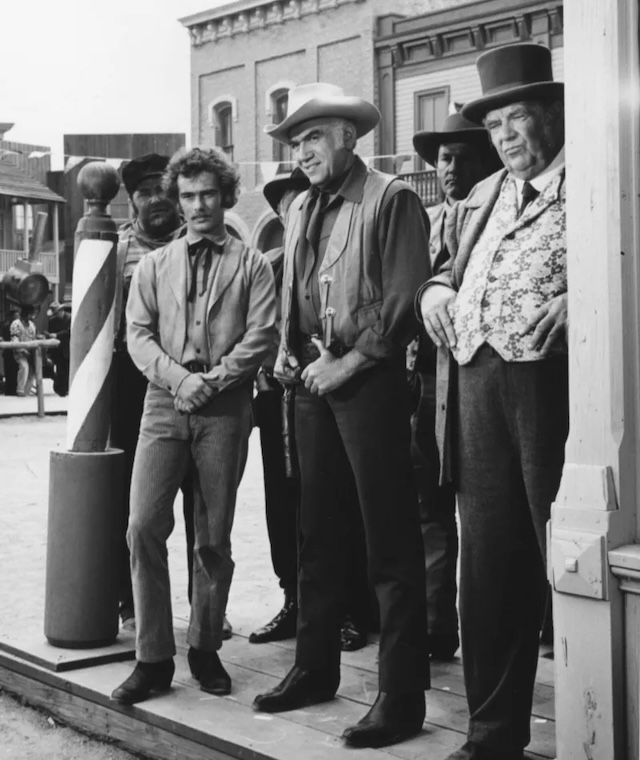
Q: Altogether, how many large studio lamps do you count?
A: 1